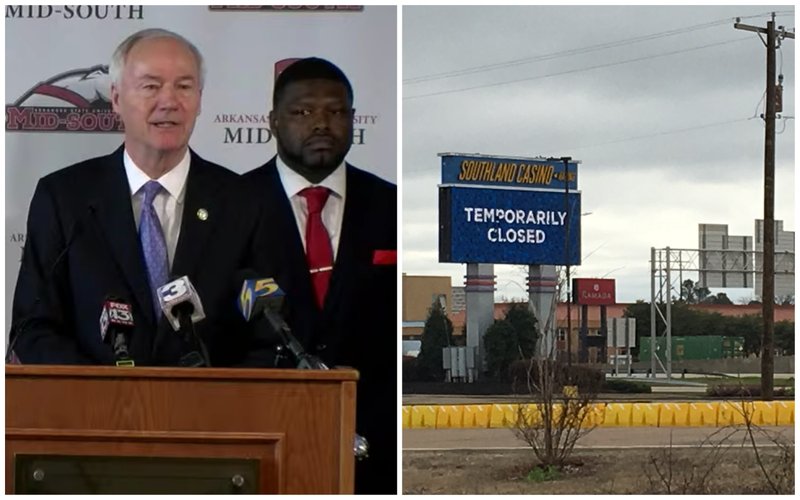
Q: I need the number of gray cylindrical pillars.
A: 2